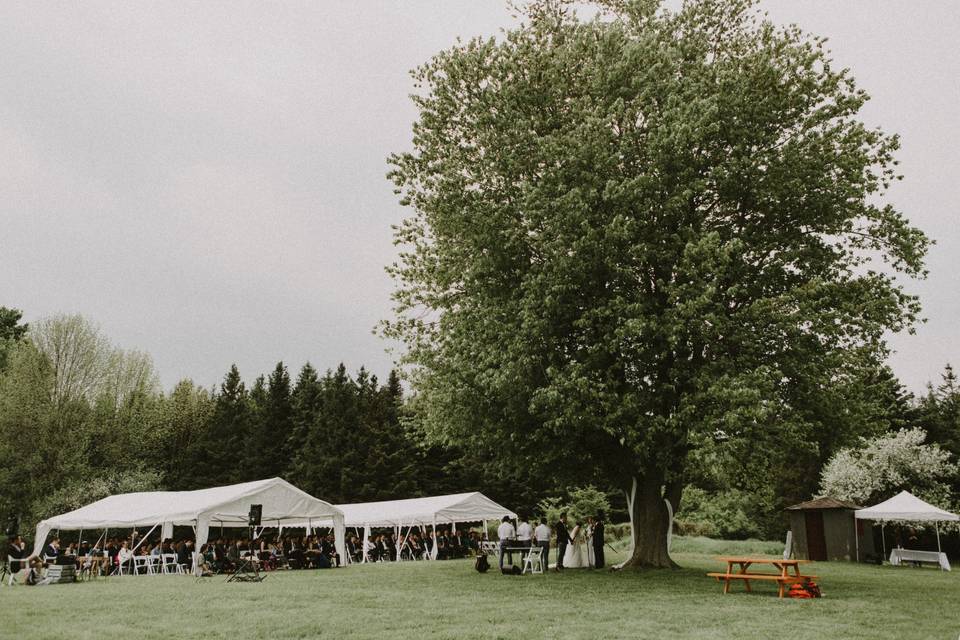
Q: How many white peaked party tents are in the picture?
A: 3